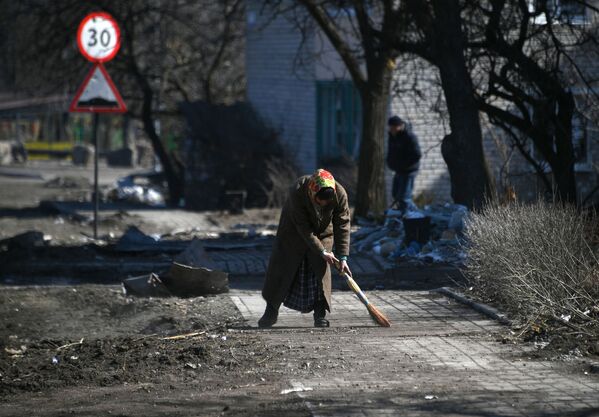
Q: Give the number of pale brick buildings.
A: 1